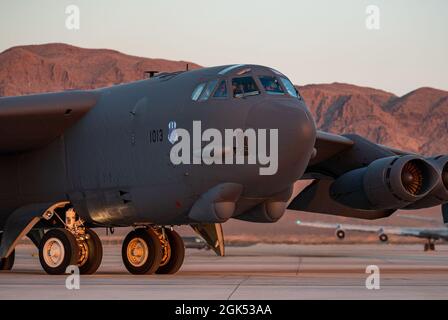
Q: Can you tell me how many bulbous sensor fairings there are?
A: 2